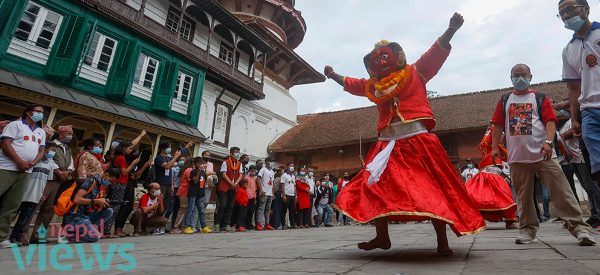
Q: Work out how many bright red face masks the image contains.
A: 1